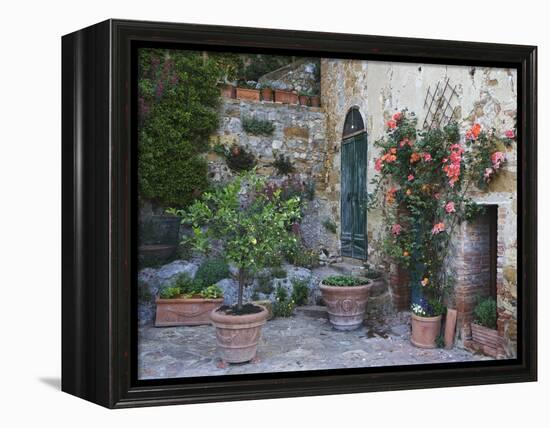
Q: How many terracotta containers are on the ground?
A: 5